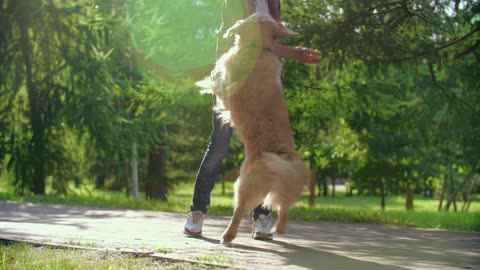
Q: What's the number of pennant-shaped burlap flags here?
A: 0